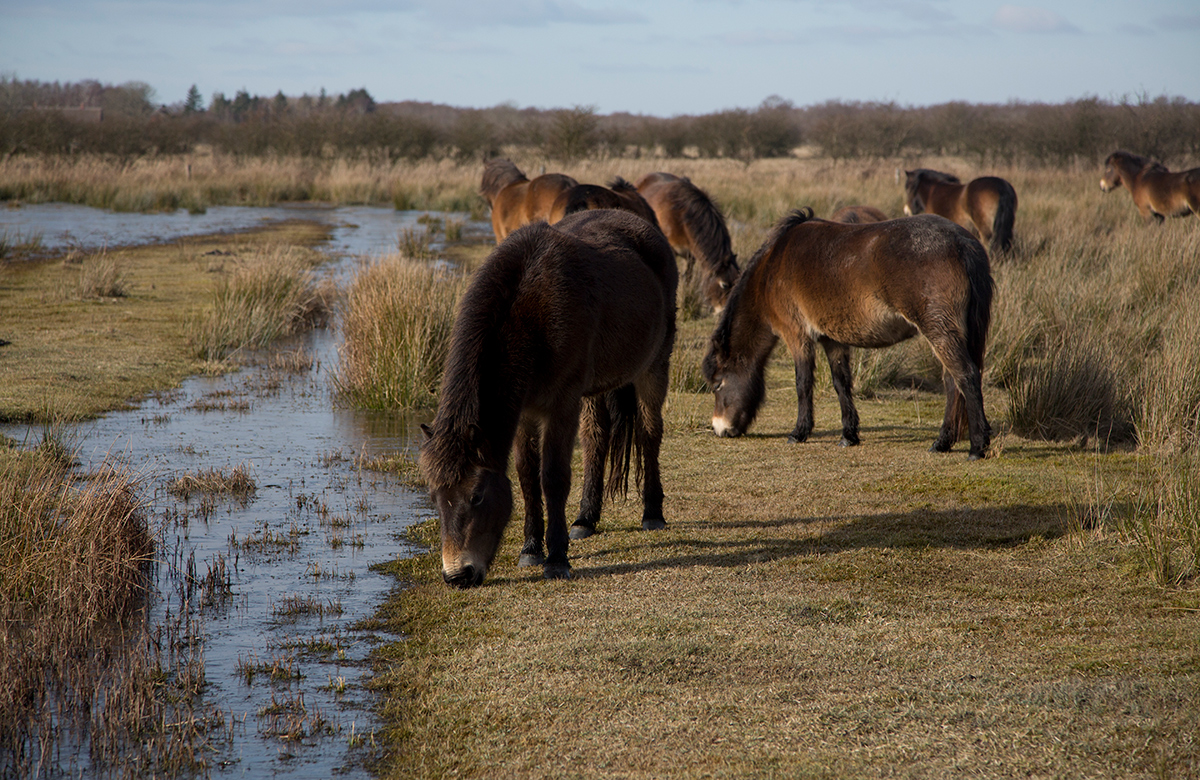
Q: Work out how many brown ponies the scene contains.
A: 8